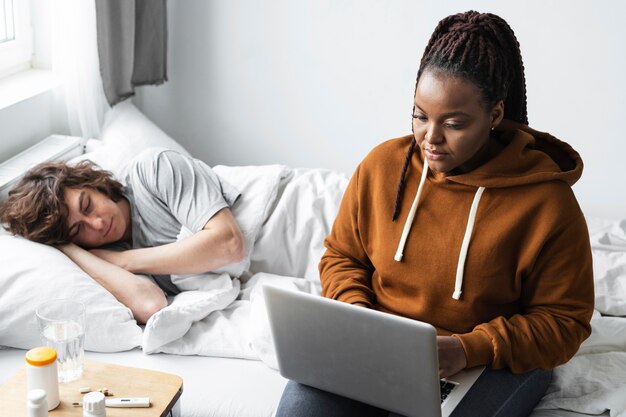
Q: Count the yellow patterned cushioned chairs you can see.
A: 0